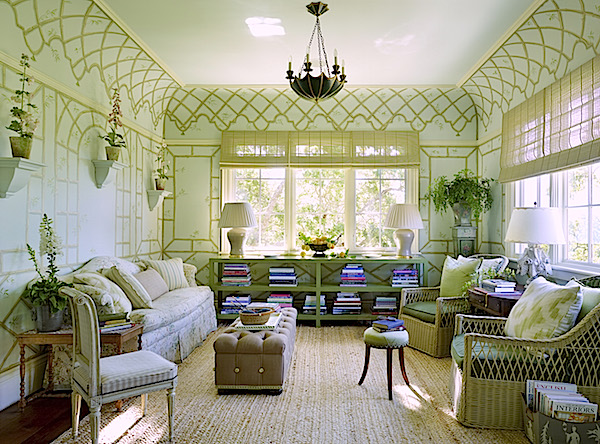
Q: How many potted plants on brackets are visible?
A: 3